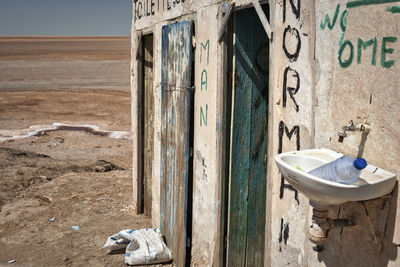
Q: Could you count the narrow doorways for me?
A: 3